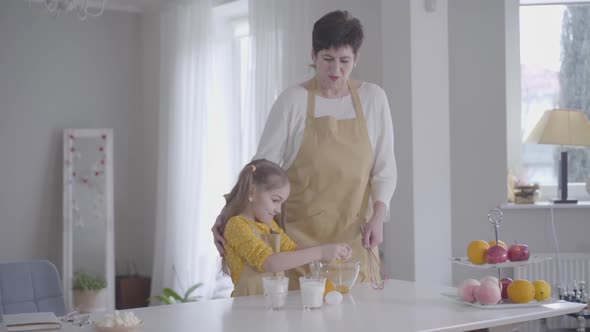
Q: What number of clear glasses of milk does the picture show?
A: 2